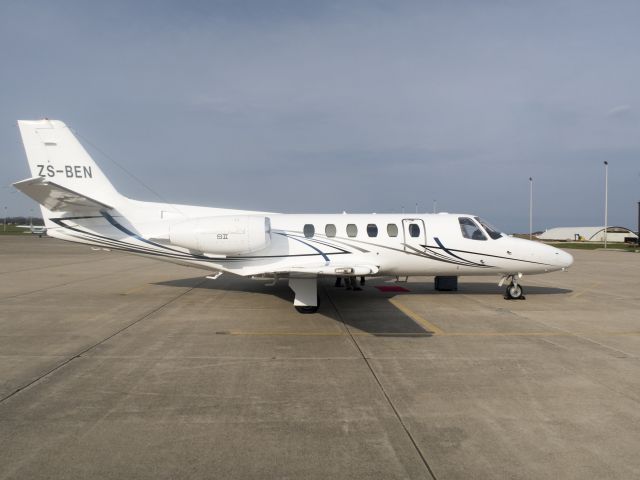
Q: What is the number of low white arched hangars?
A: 1